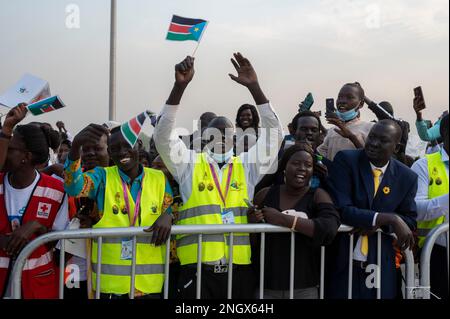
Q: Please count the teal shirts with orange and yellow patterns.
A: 1